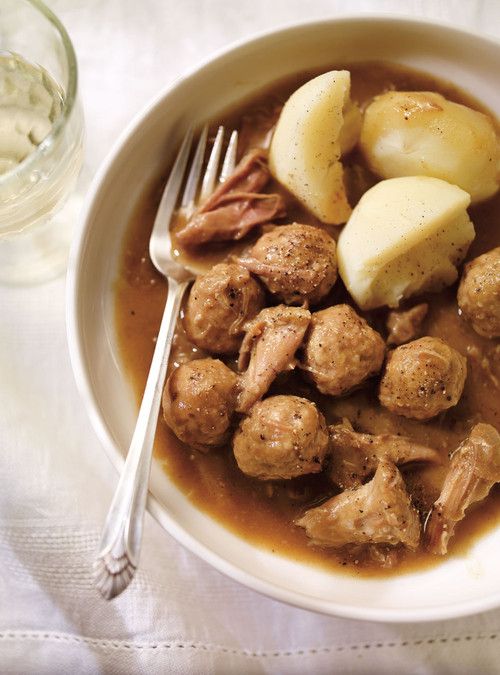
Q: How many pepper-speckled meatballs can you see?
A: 7